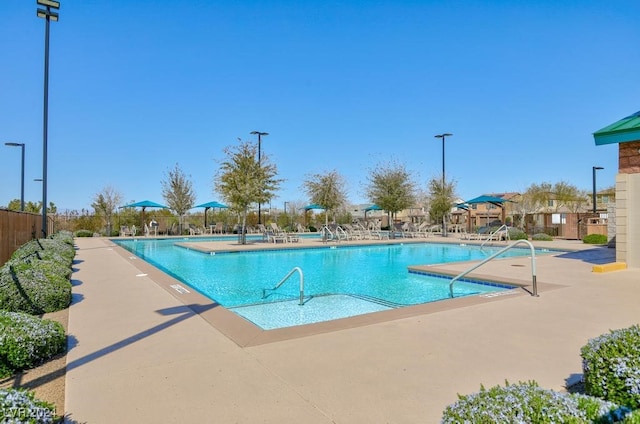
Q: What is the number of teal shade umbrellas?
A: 6